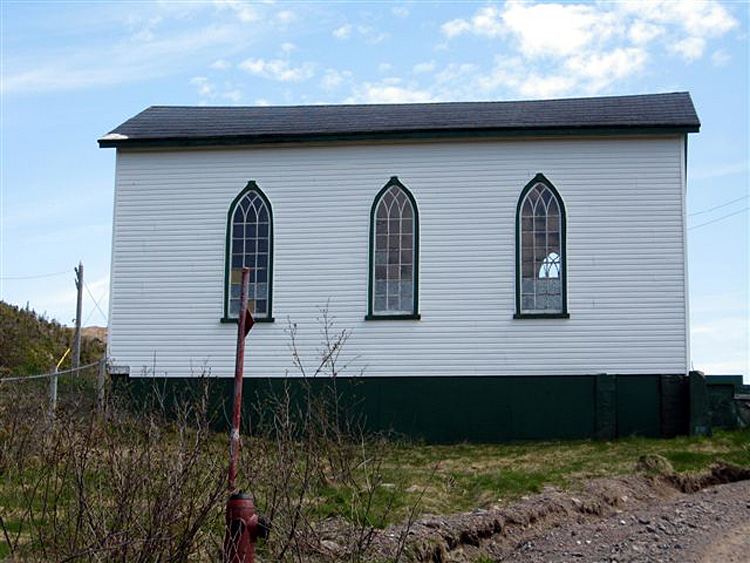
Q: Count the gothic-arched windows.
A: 3